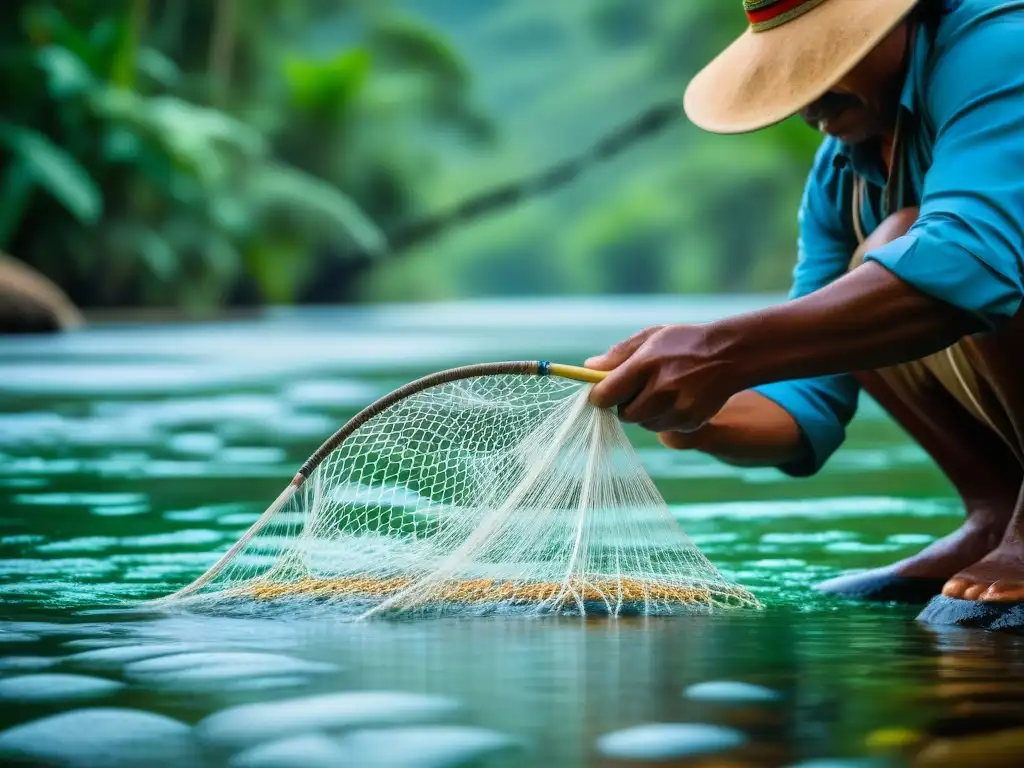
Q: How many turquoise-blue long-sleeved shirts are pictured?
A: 1